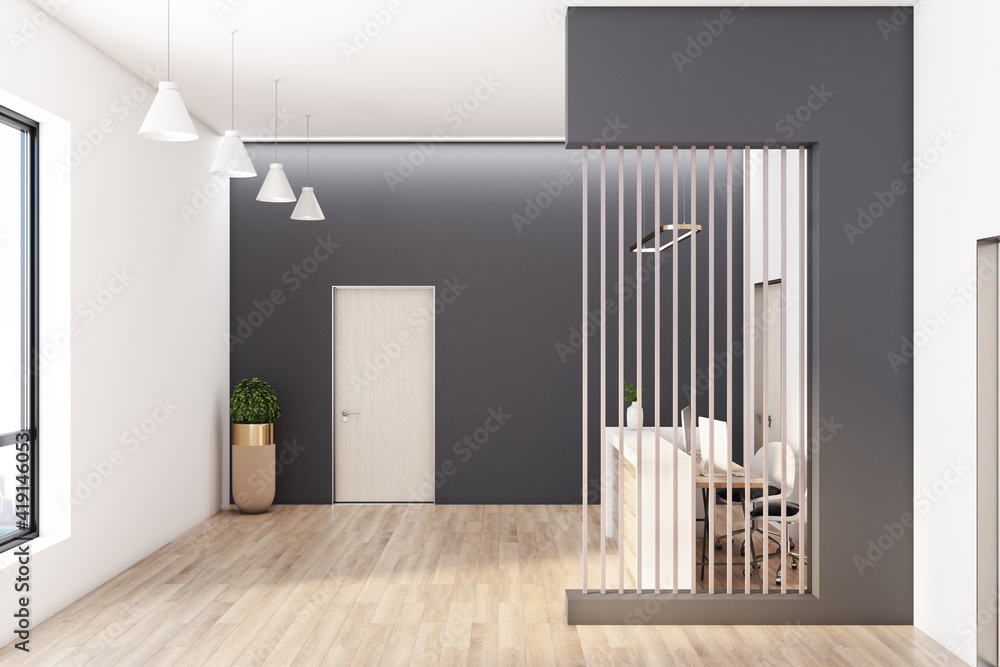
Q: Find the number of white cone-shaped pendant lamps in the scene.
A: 4